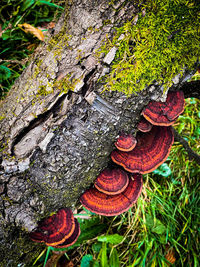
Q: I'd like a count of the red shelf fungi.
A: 8